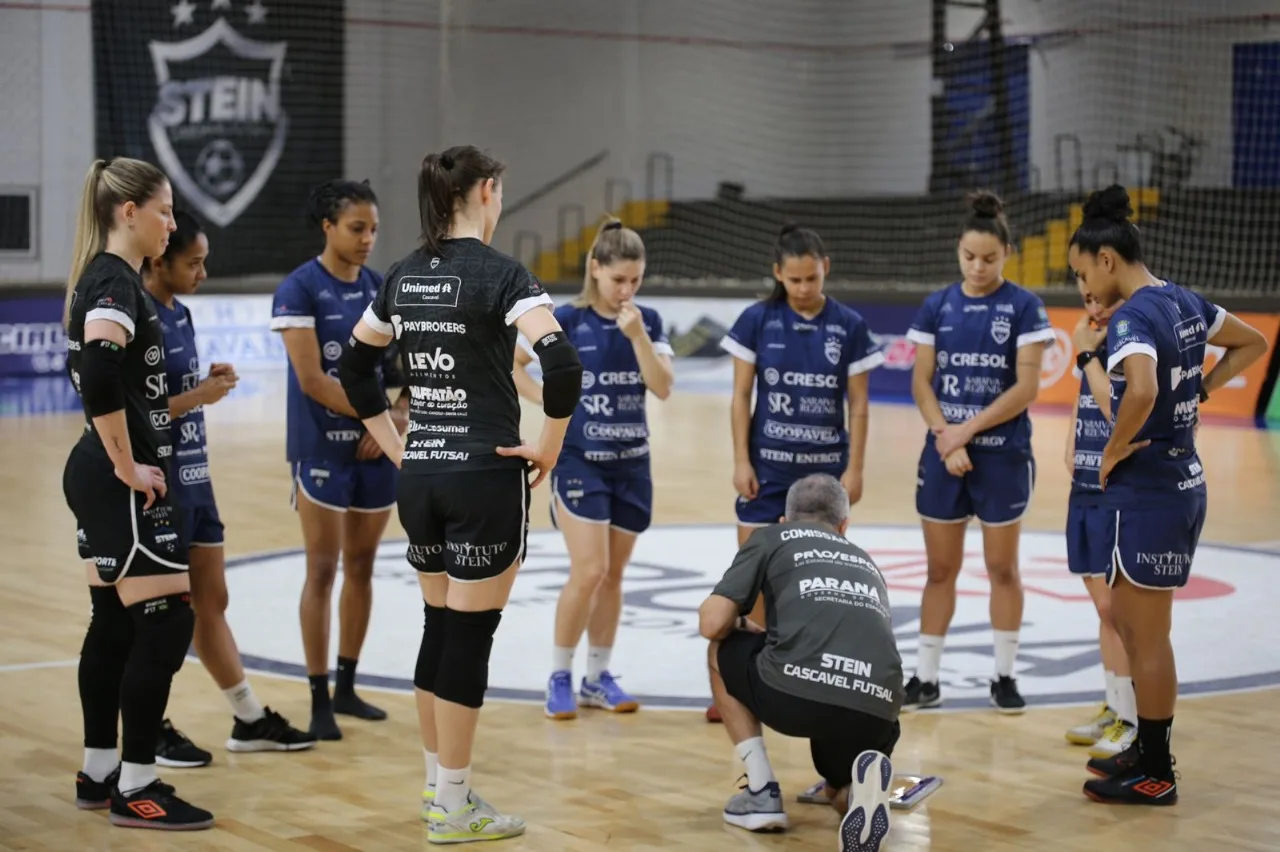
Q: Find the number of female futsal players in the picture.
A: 9